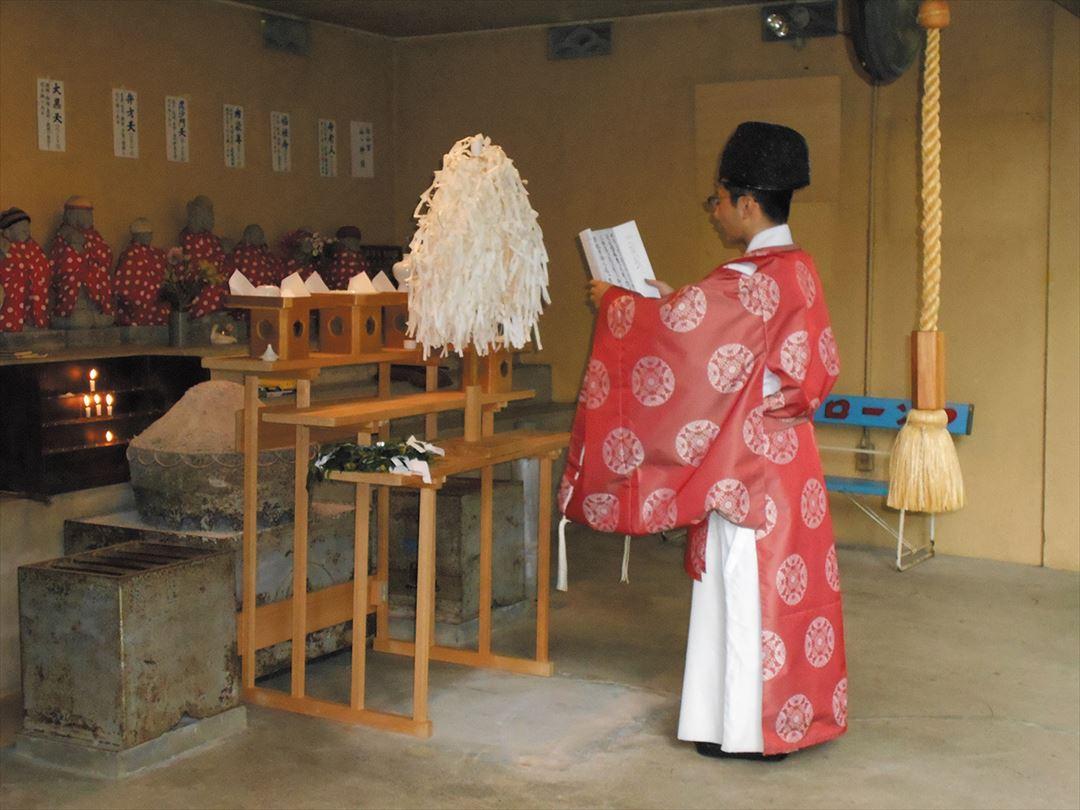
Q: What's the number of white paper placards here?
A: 7